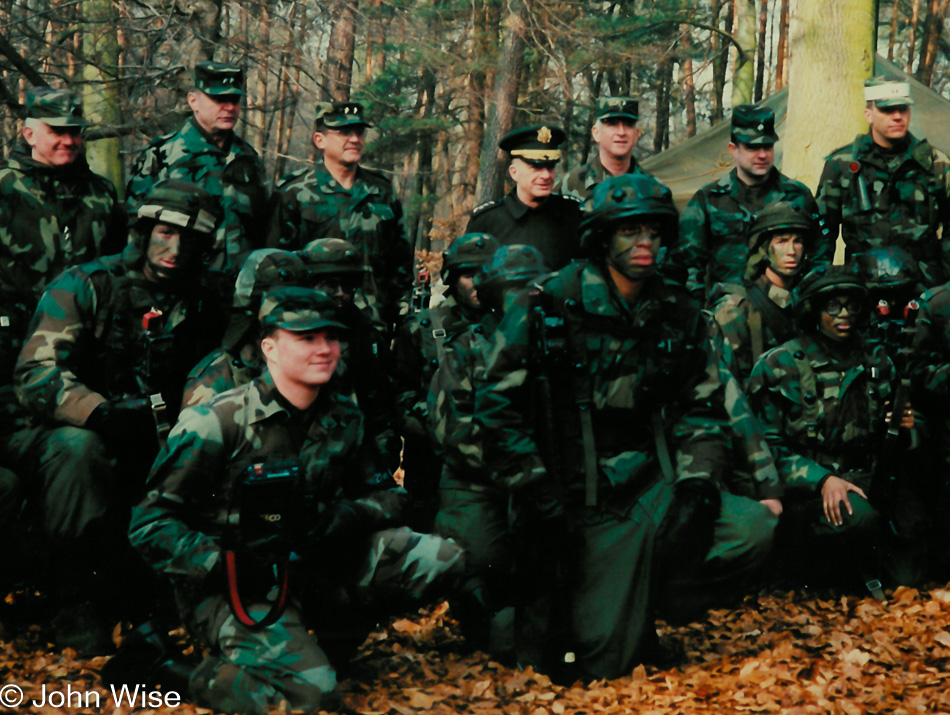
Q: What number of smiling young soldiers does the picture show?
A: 1